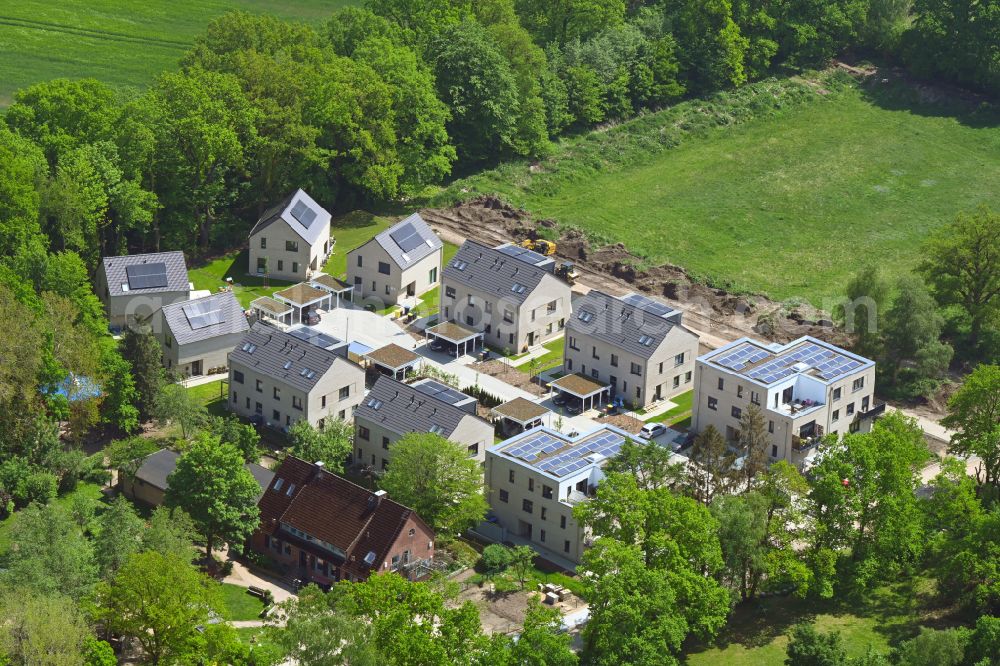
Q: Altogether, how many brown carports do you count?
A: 7